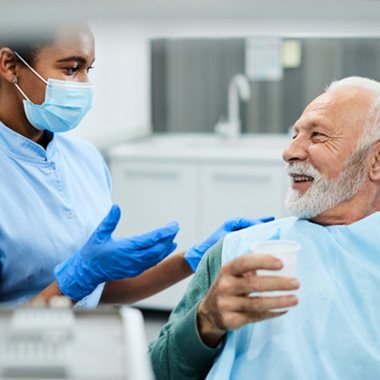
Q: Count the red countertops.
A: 0